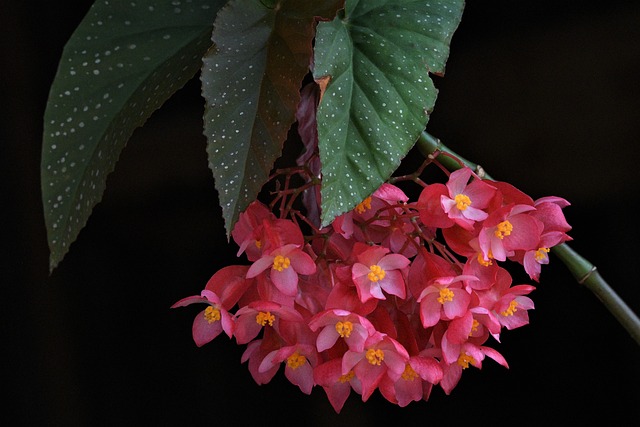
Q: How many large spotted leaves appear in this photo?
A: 3